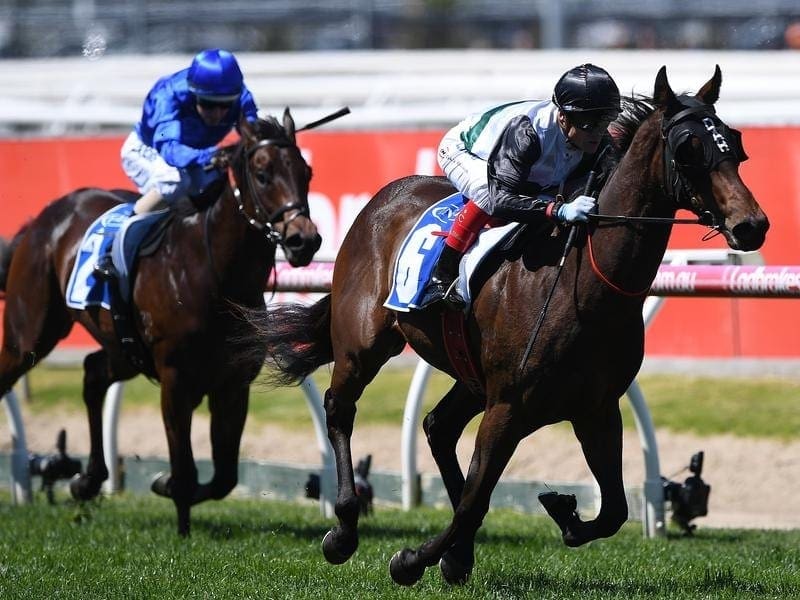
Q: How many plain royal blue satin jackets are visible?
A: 1